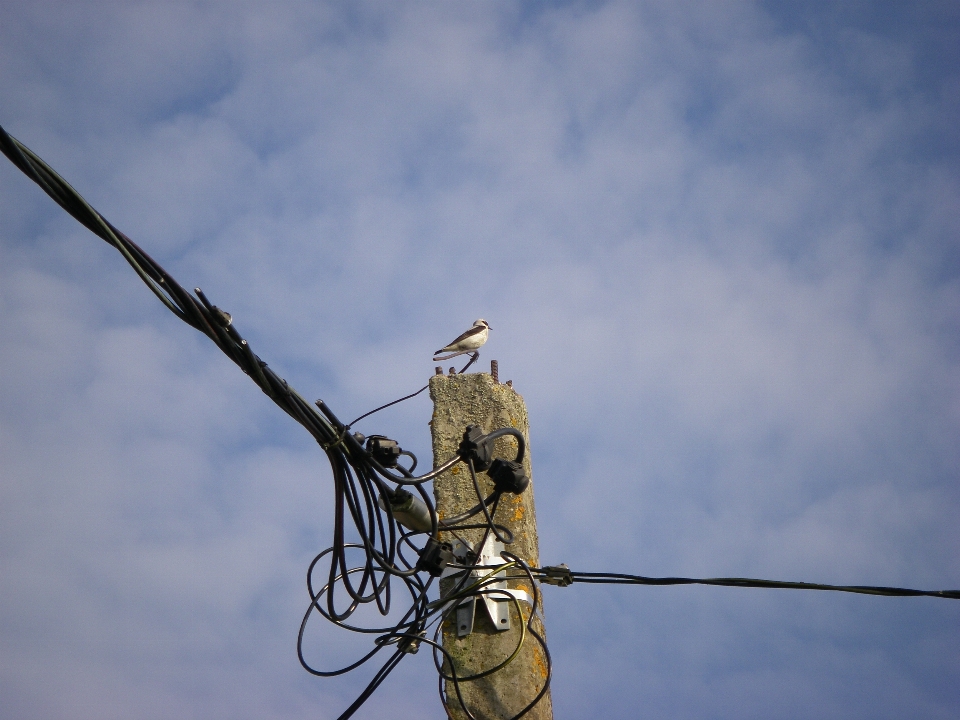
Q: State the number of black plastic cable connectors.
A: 4